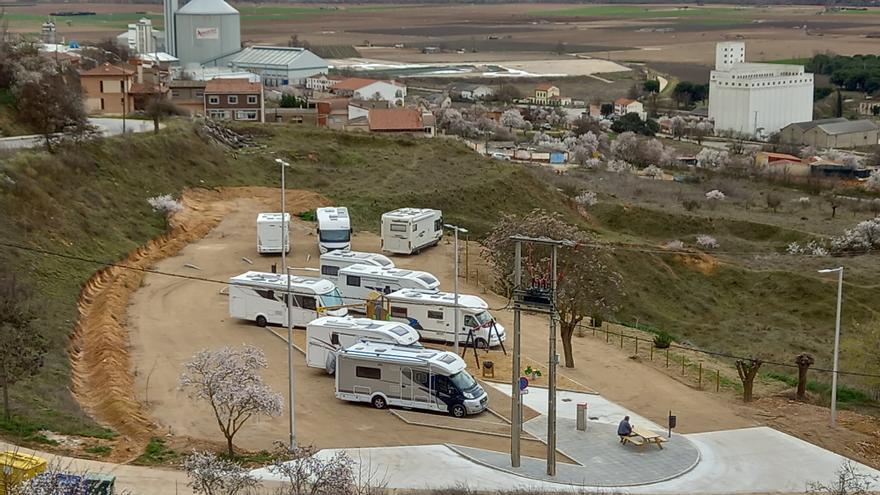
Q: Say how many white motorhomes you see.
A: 9